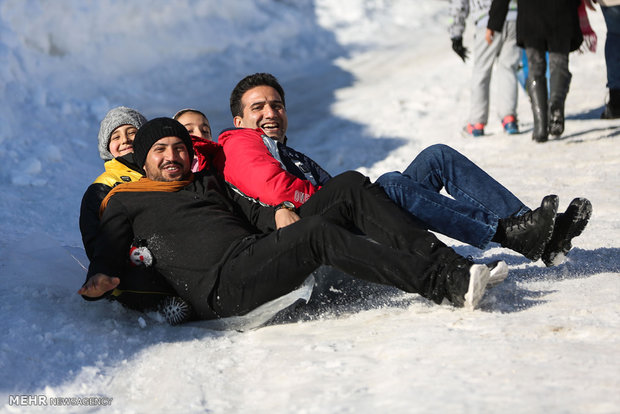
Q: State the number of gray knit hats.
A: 1